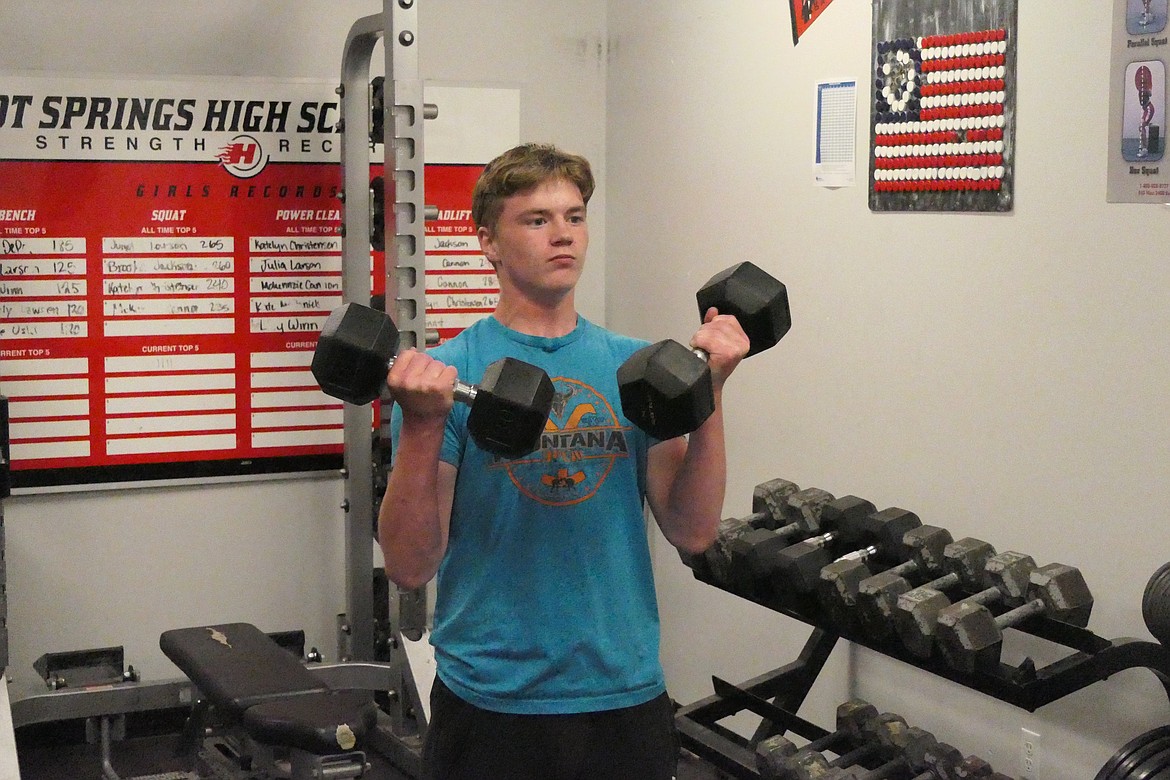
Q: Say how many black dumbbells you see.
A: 4